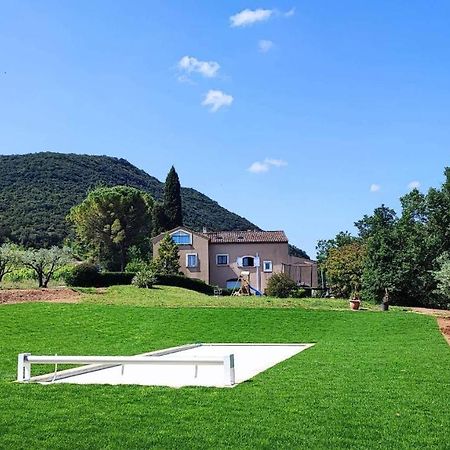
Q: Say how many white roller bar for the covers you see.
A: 1